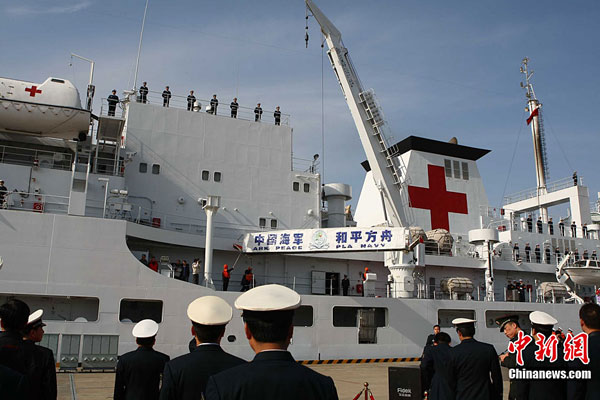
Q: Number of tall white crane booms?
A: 1